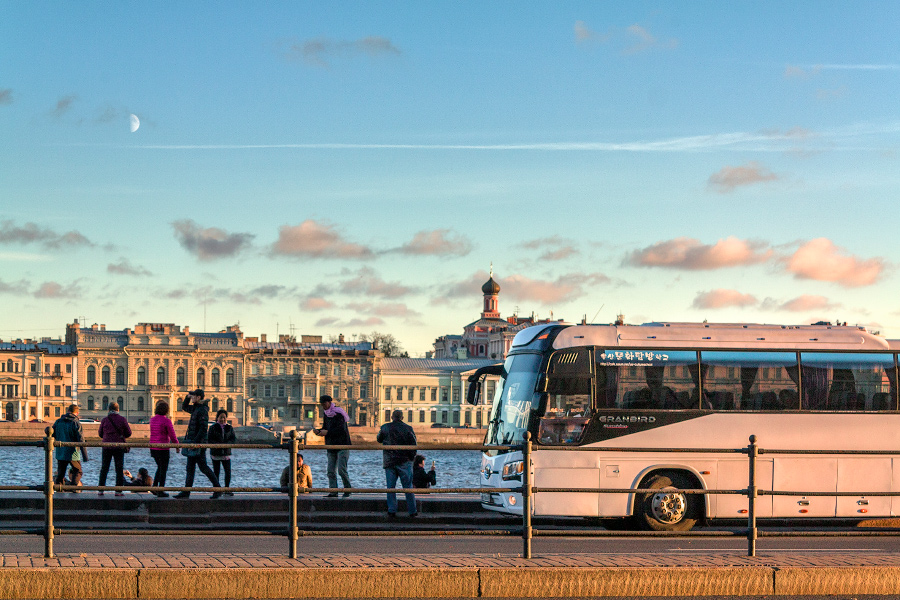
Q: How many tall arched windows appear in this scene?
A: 9